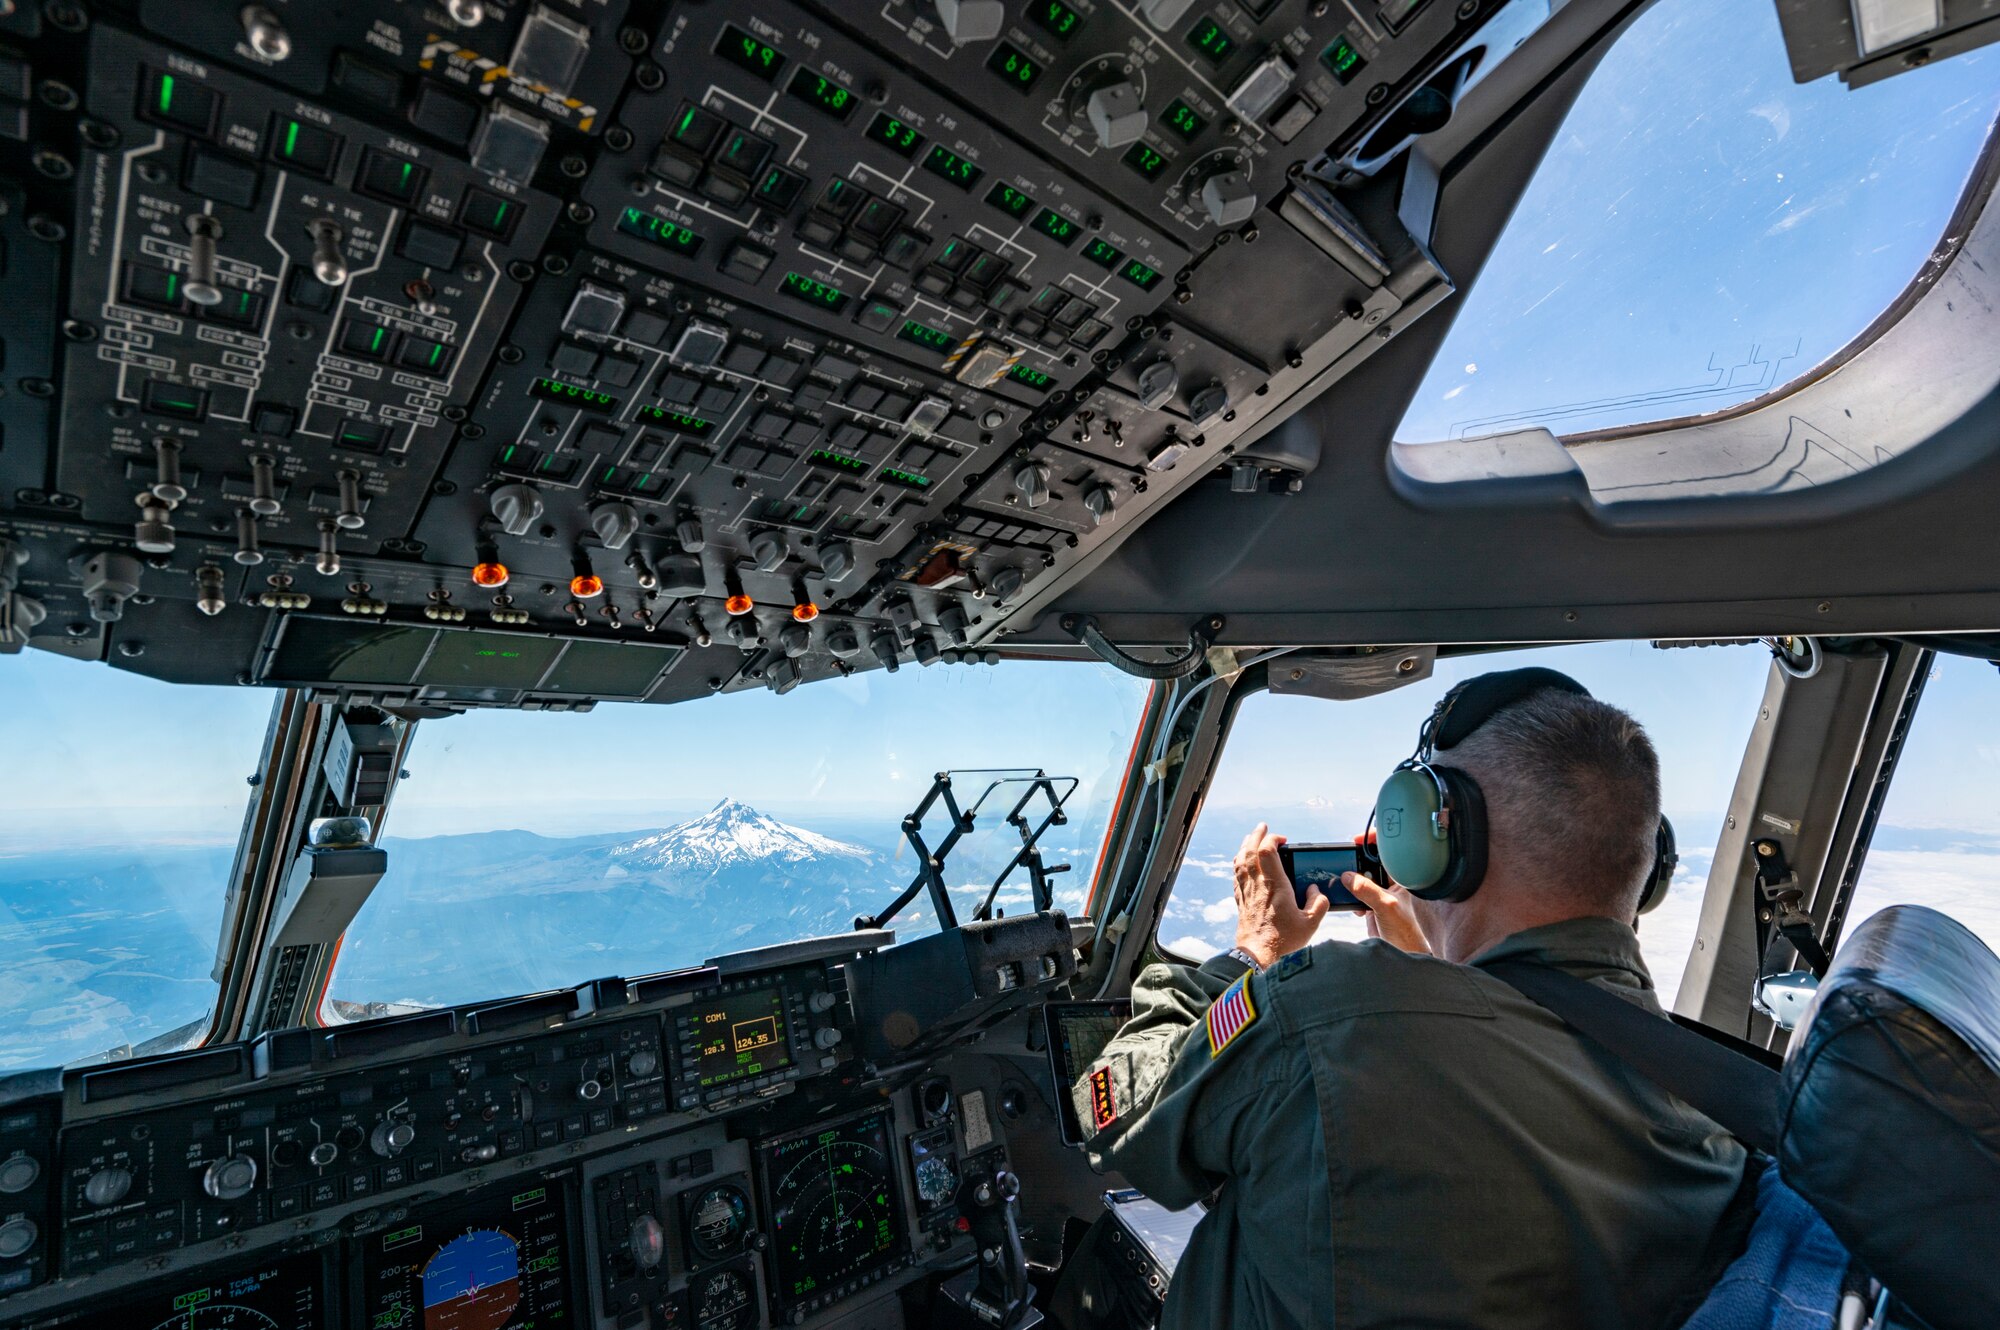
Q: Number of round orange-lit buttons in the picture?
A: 4